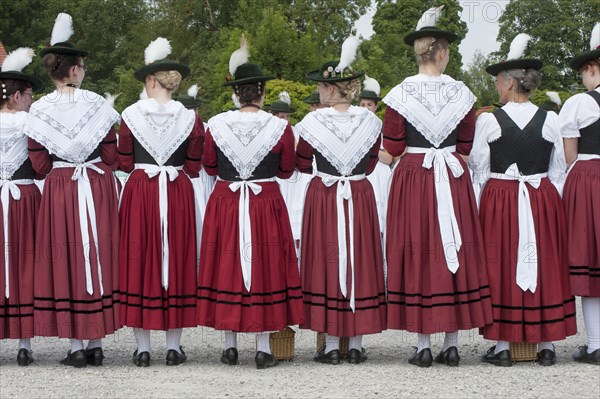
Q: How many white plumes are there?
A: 15